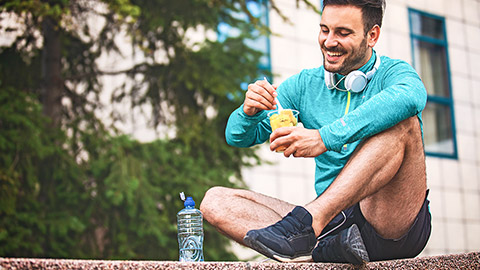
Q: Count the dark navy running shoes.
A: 2